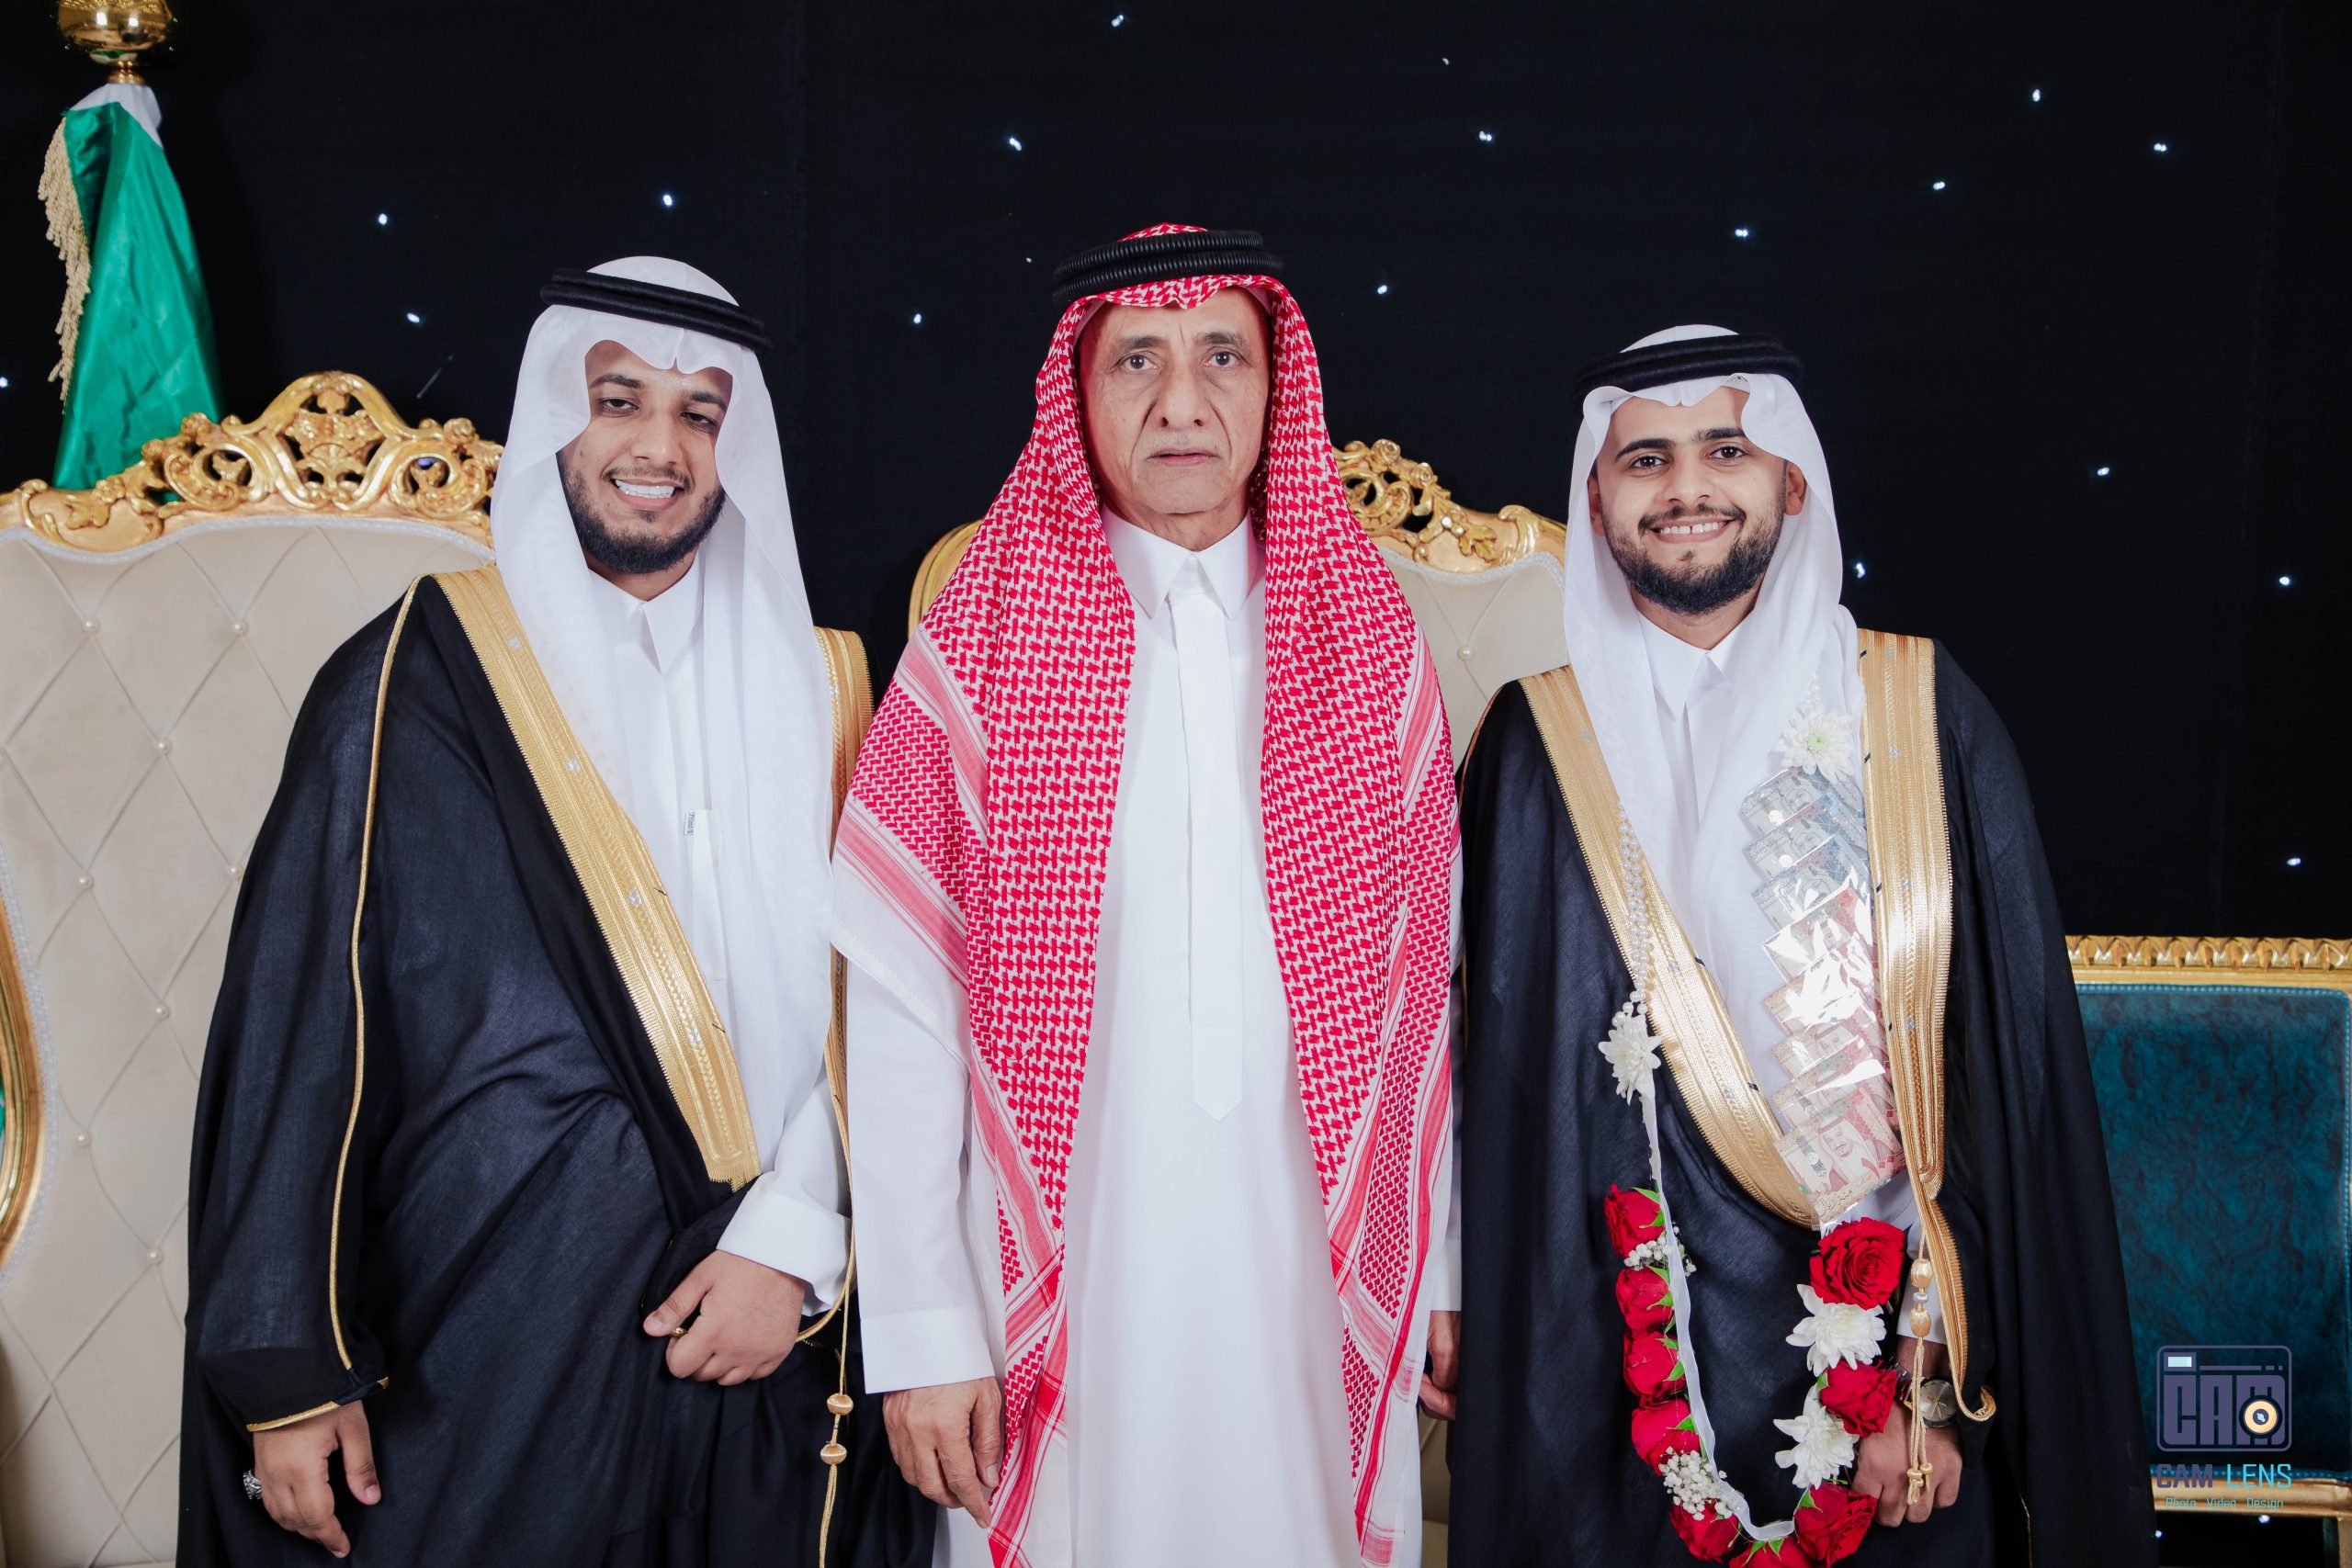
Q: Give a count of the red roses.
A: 9